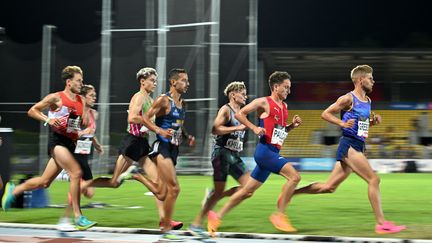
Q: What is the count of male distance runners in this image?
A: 7